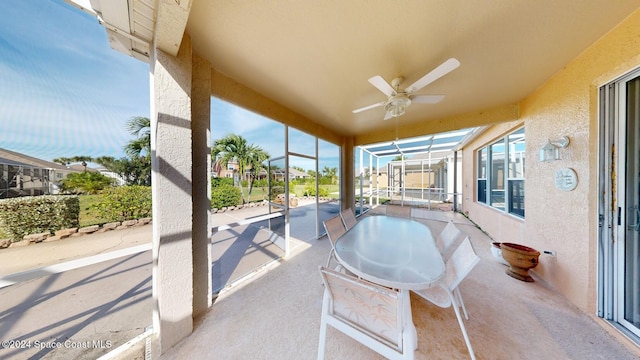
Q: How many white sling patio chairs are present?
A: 6